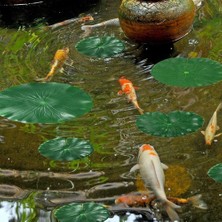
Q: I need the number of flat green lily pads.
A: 7